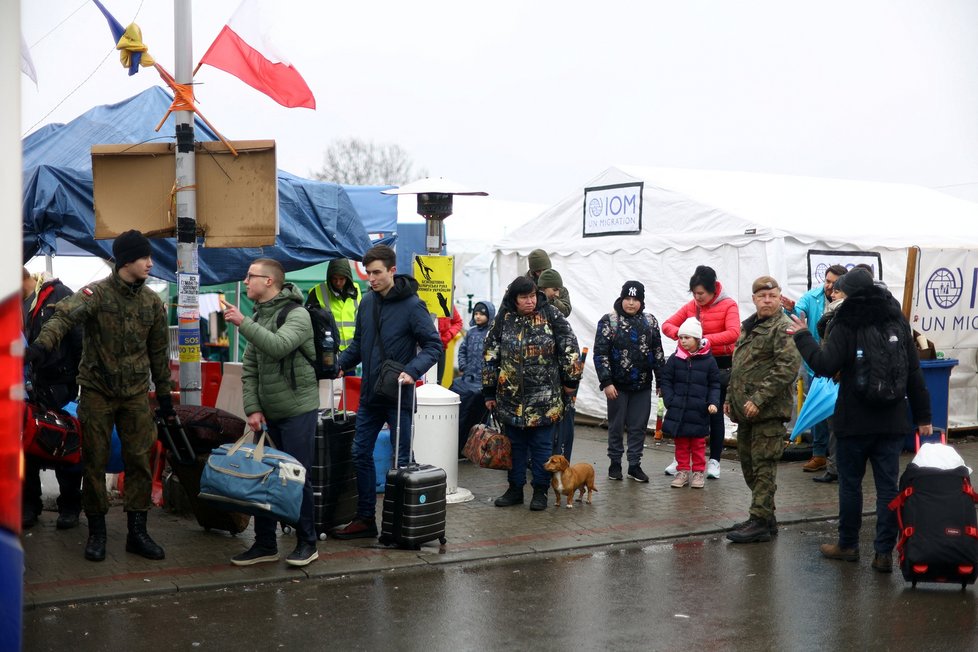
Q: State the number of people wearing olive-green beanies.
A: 2